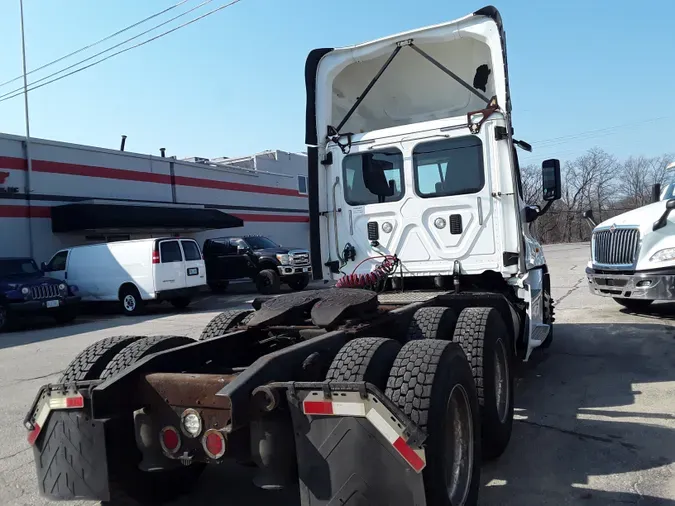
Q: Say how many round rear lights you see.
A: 3